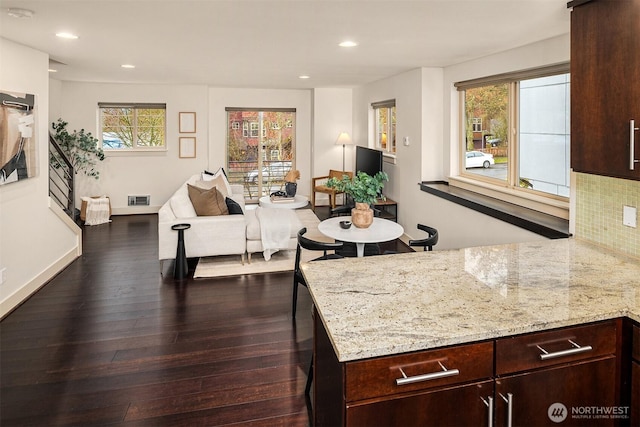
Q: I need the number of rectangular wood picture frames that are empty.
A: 2